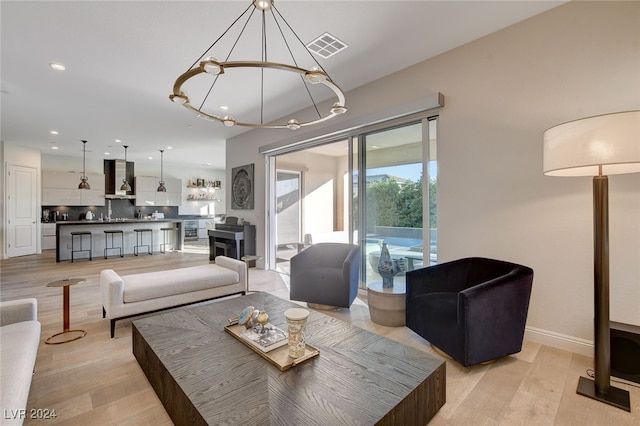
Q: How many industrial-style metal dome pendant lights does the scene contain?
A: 3